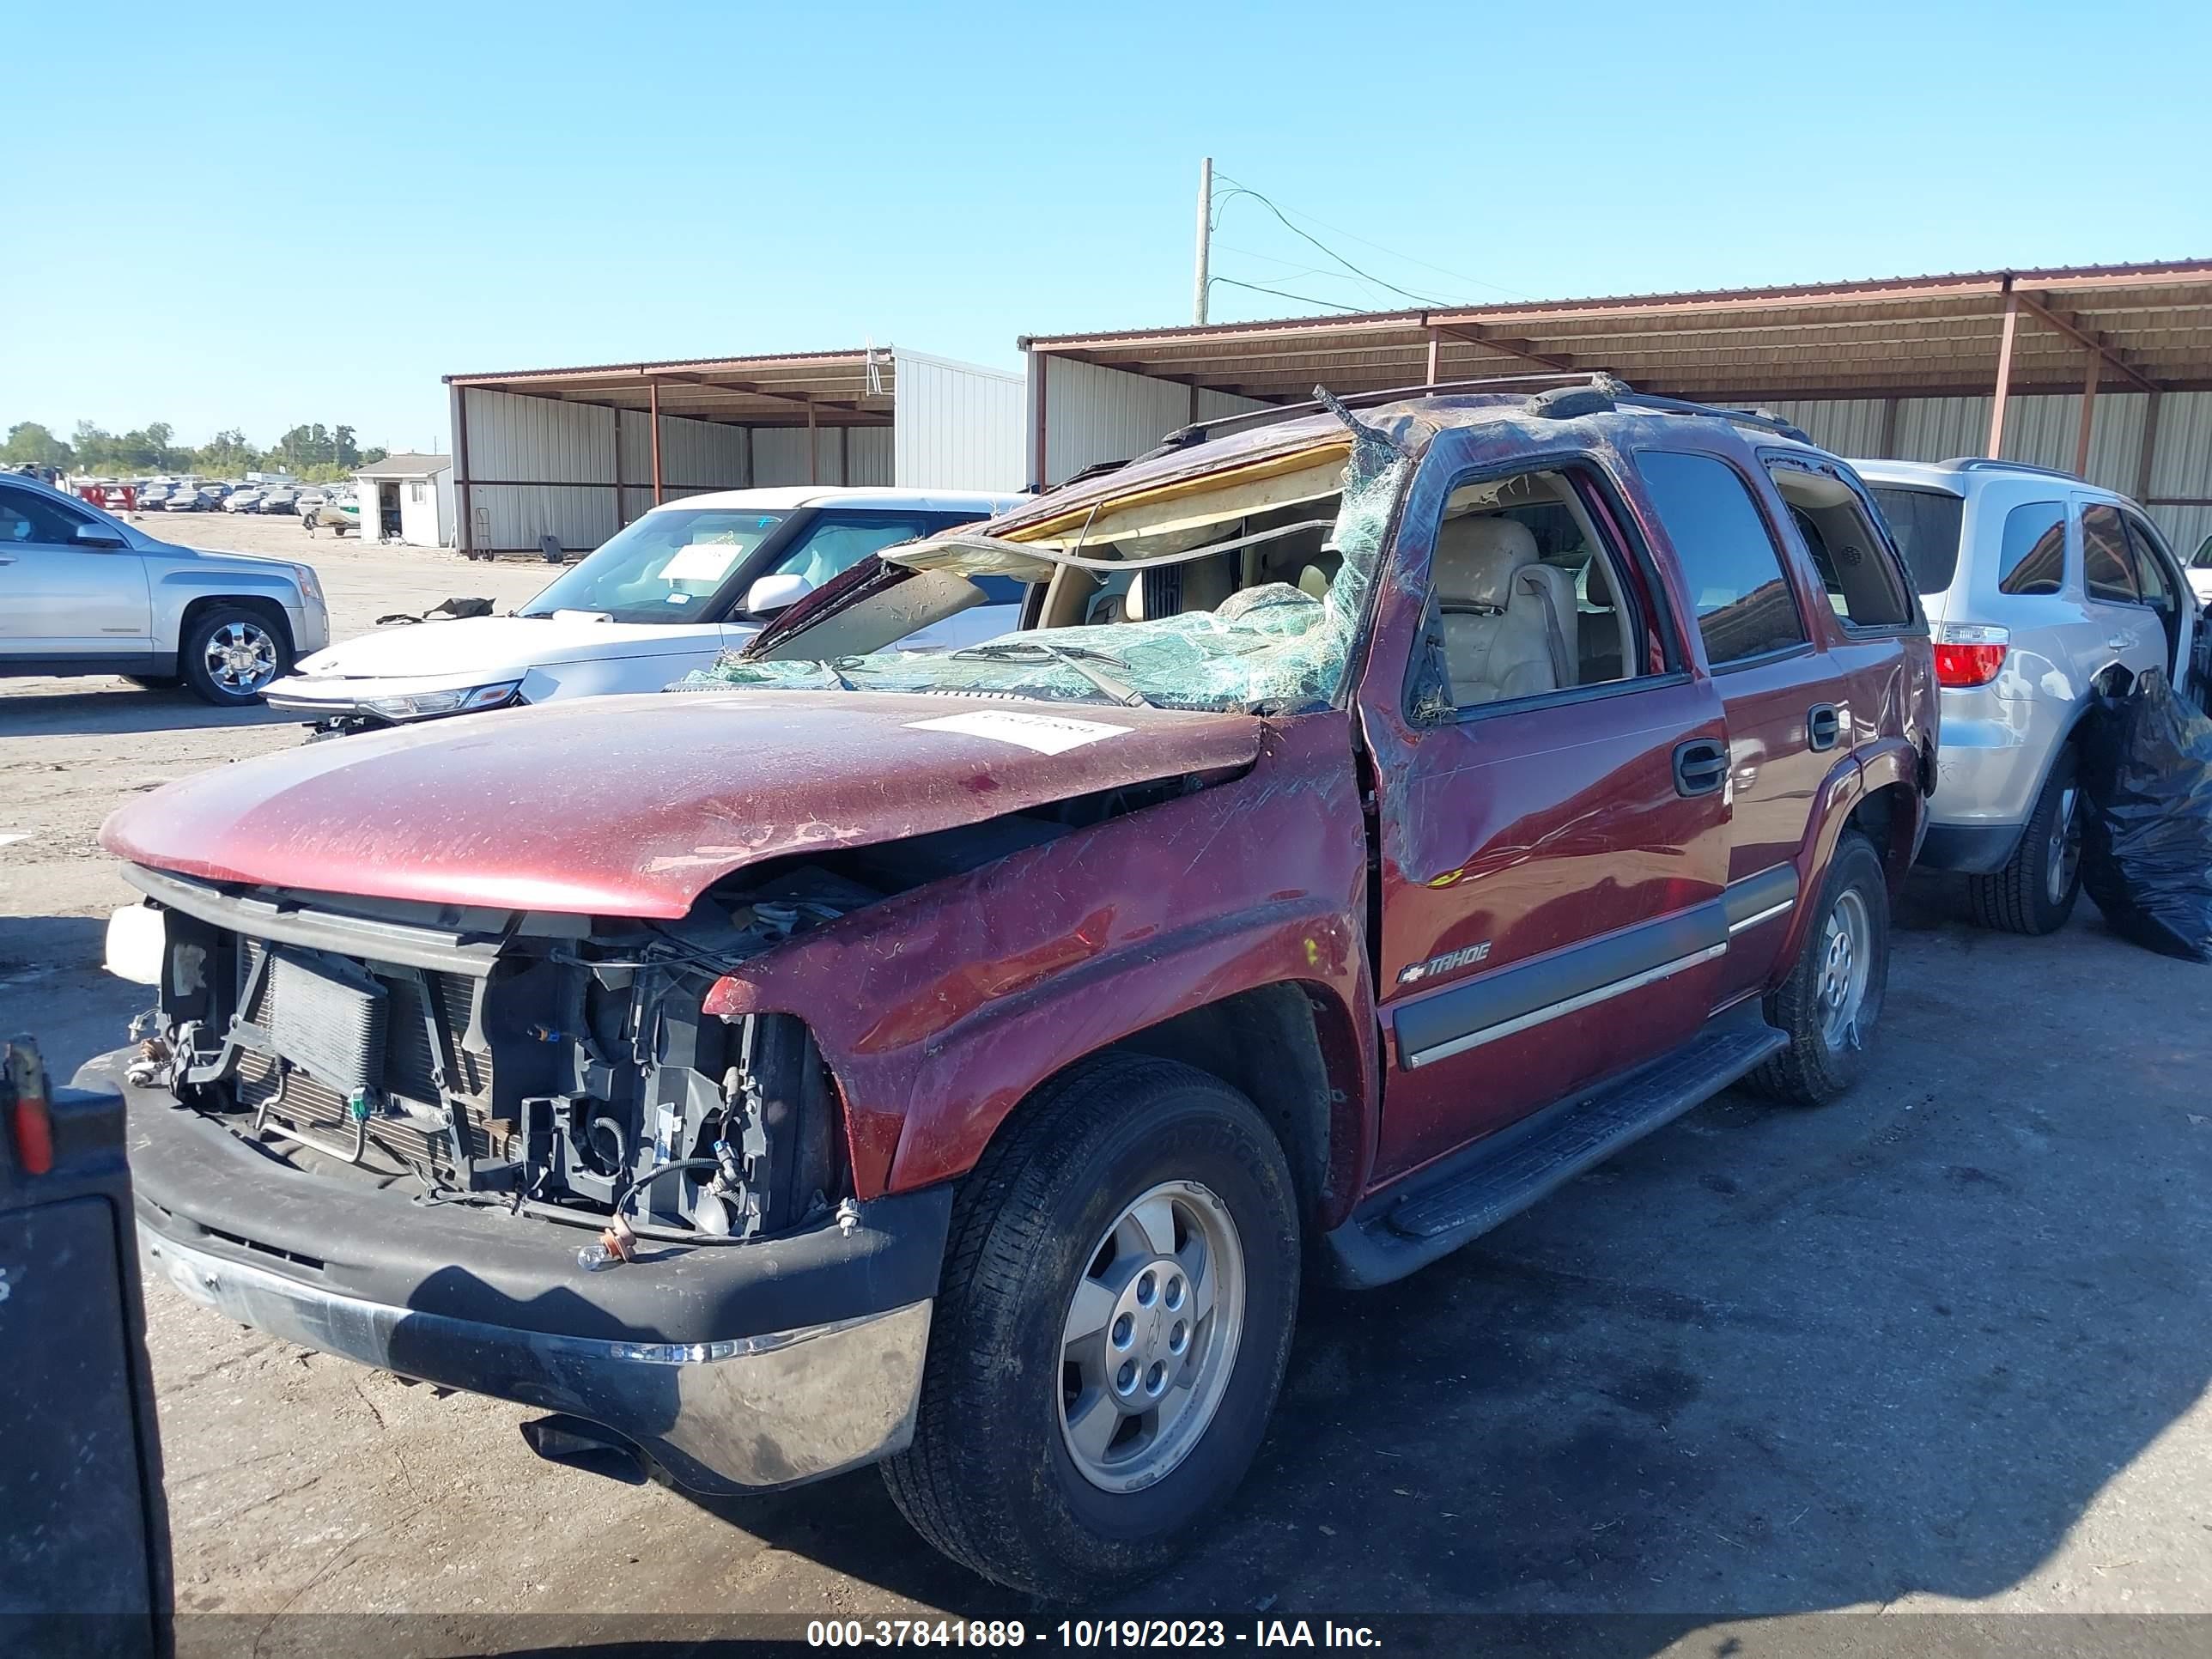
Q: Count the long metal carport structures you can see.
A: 2